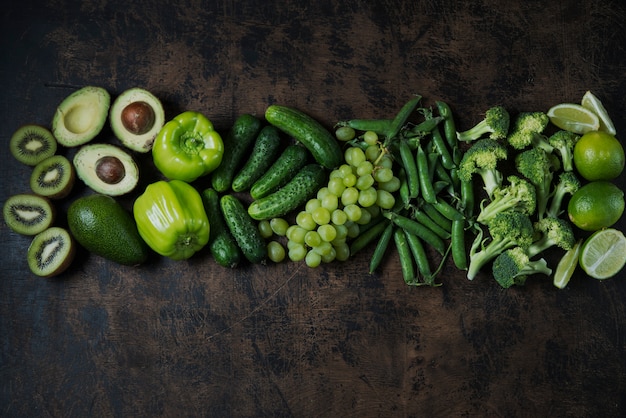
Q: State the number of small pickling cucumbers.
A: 7